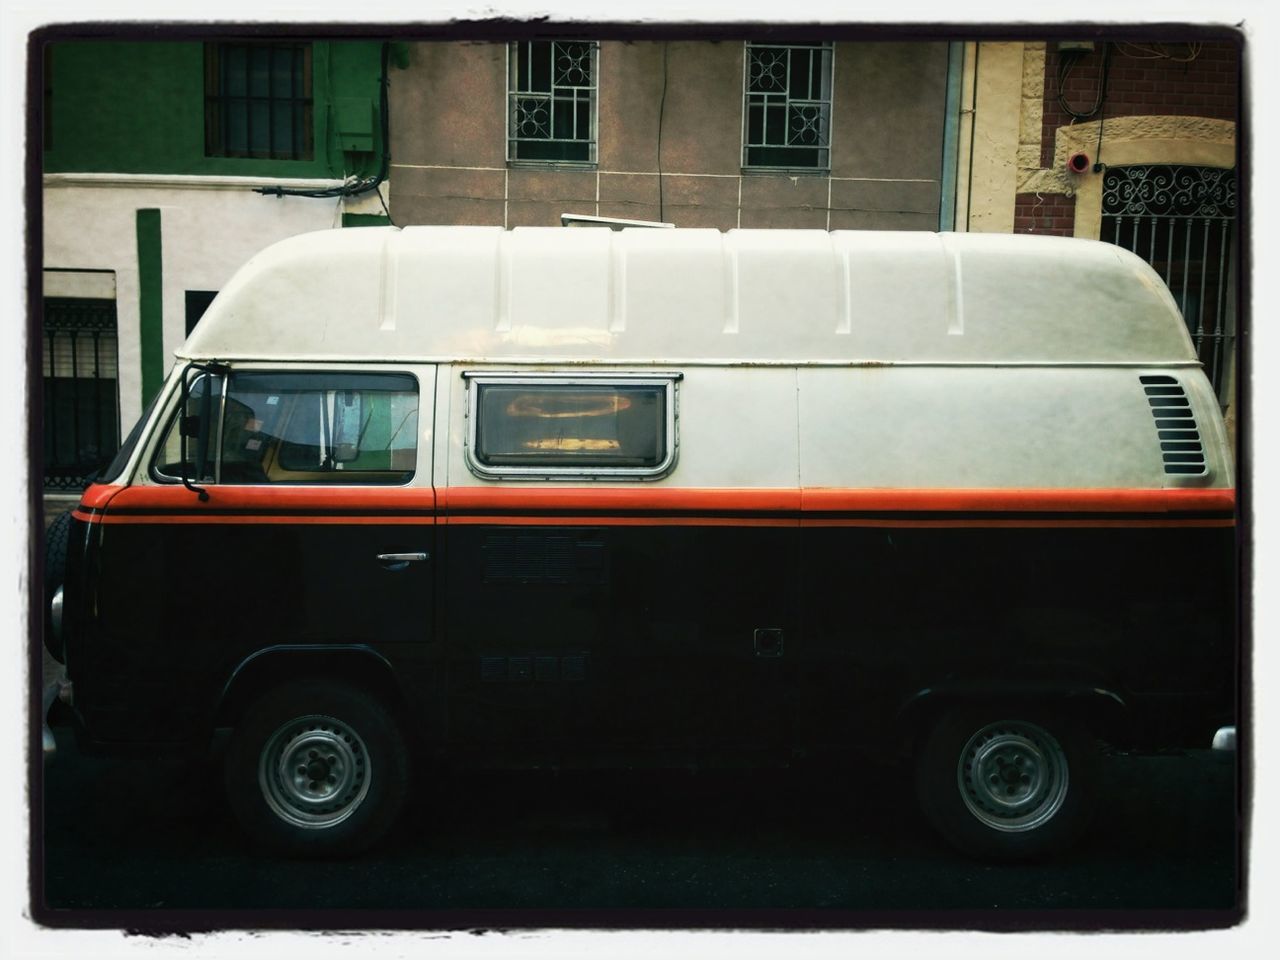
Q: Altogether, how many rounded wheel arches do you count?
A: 2